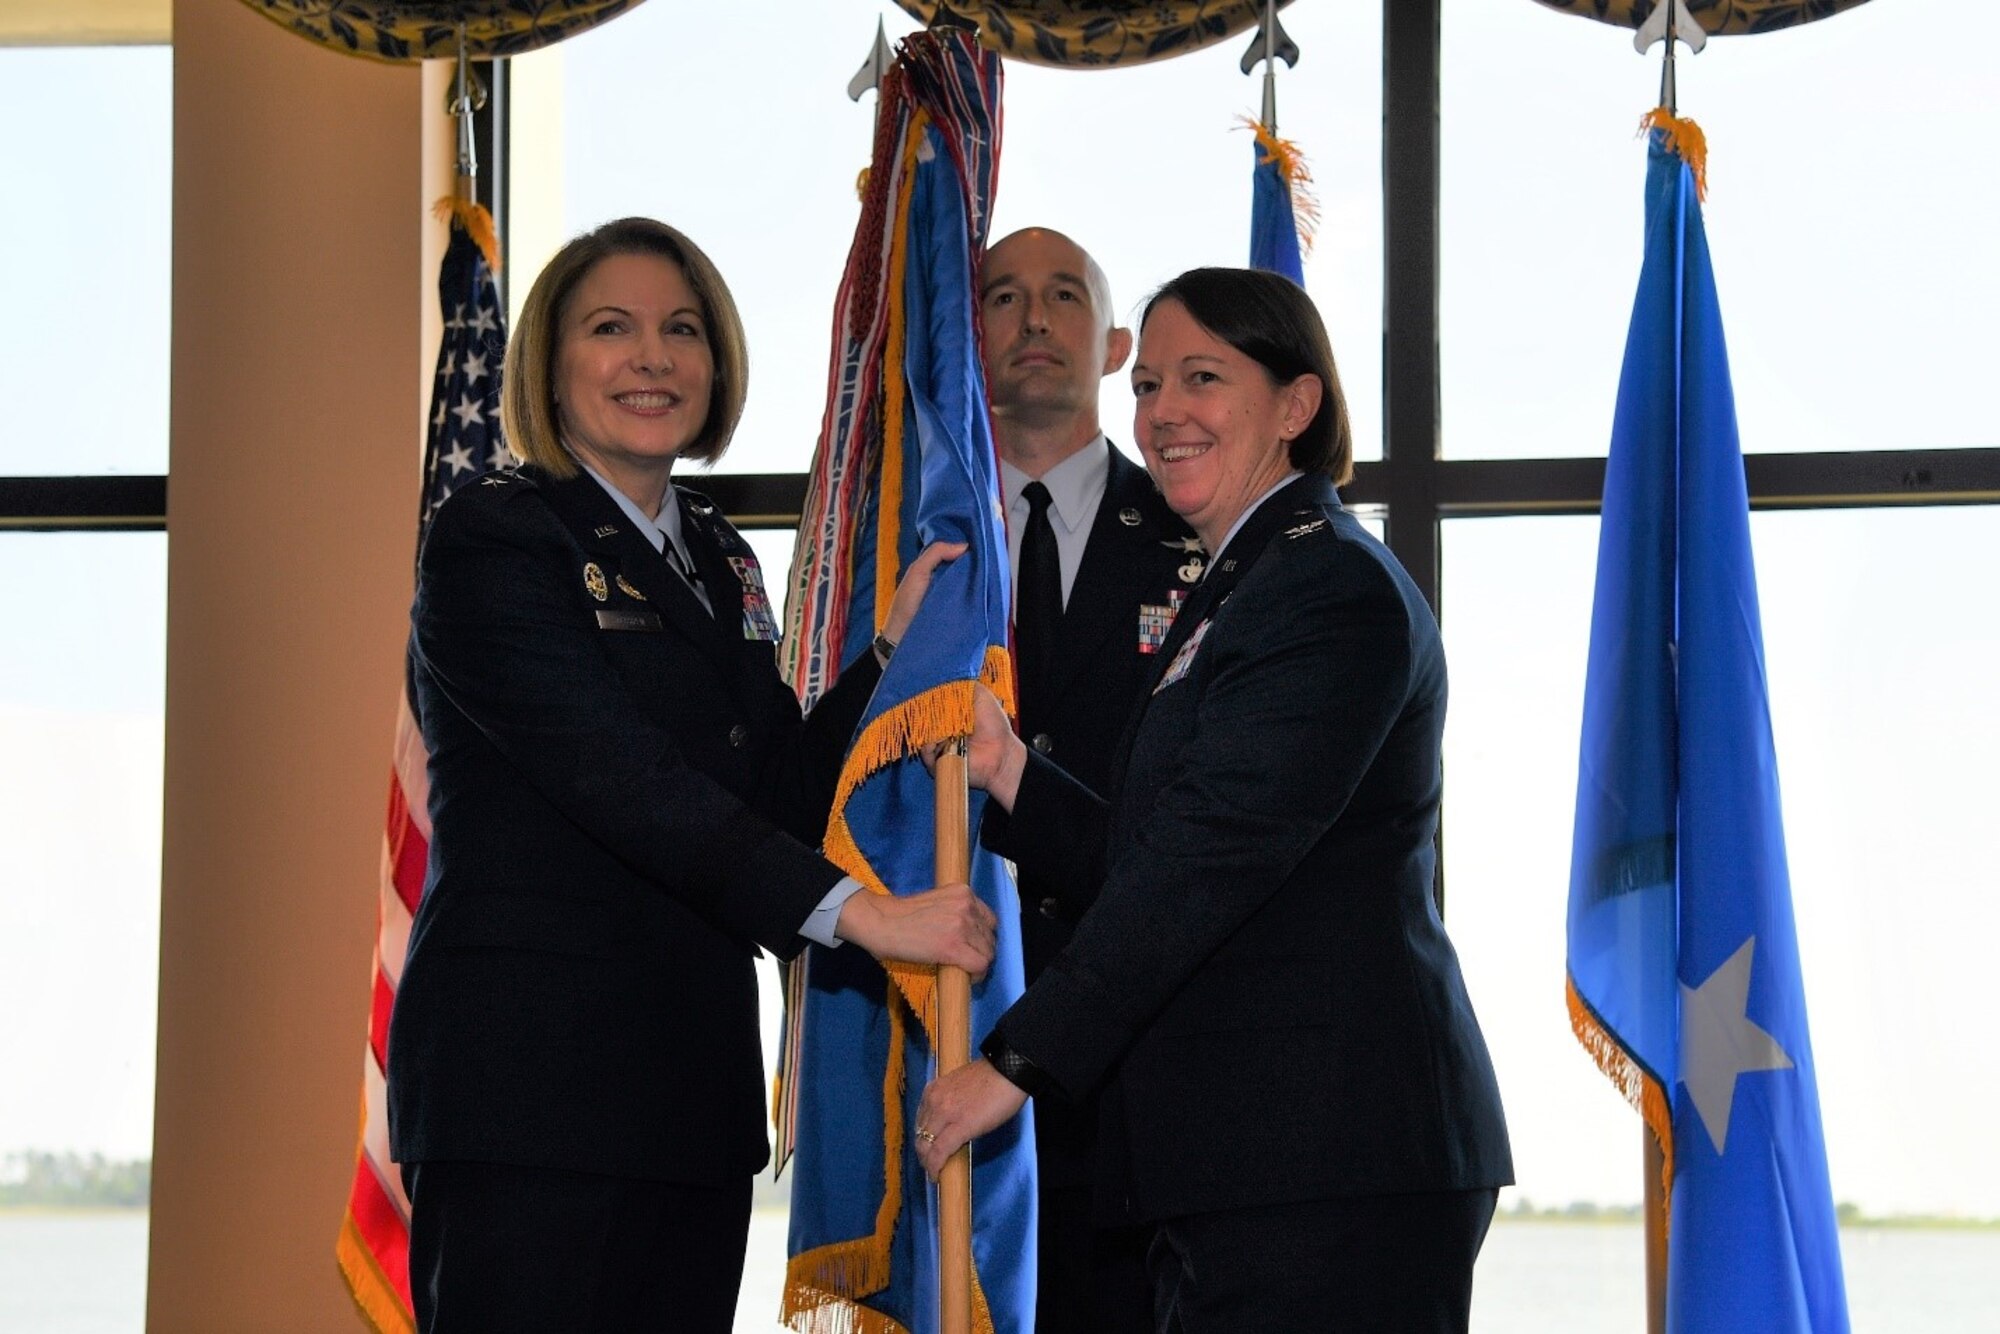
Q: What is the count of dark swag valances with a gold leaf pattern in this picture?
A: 3